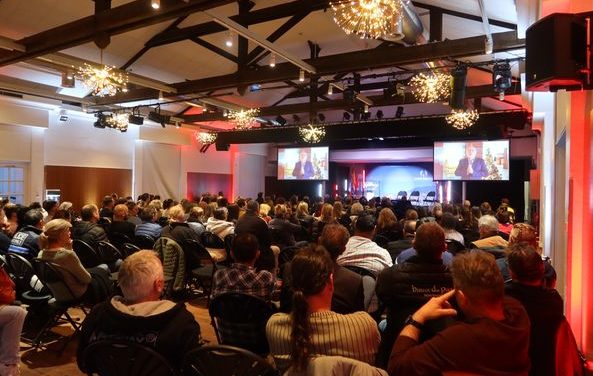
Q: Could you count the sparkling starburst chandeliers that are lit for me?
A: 8